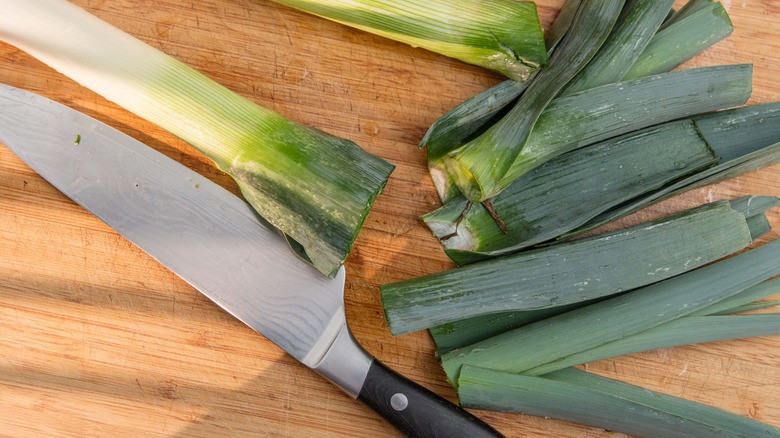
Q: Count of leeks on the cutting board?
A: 2